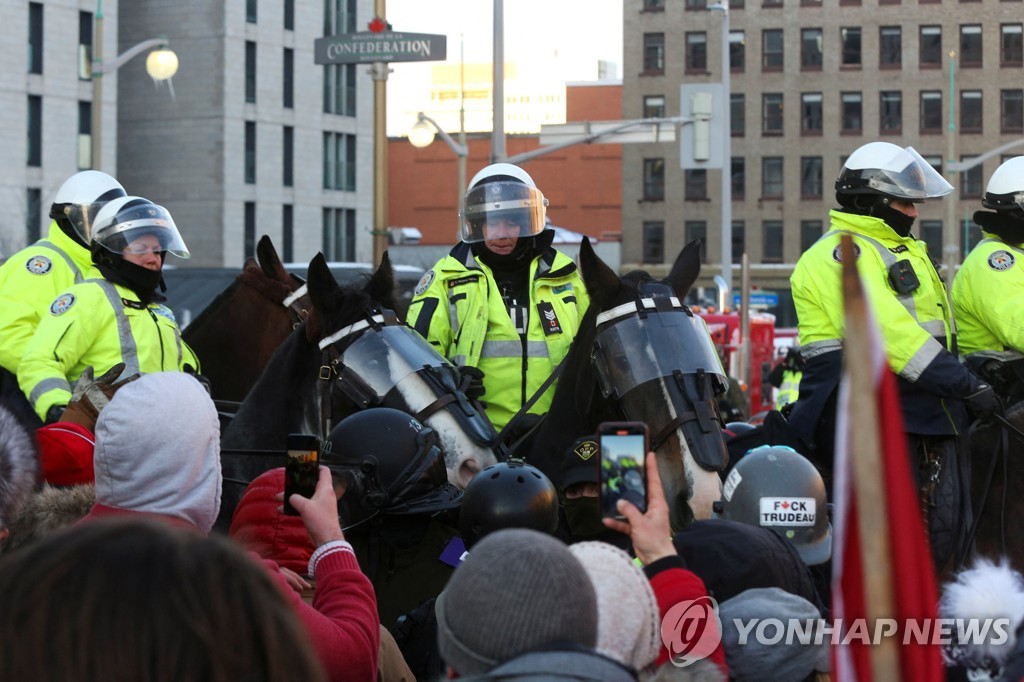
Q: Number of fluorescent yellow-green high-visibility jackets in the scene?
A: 5